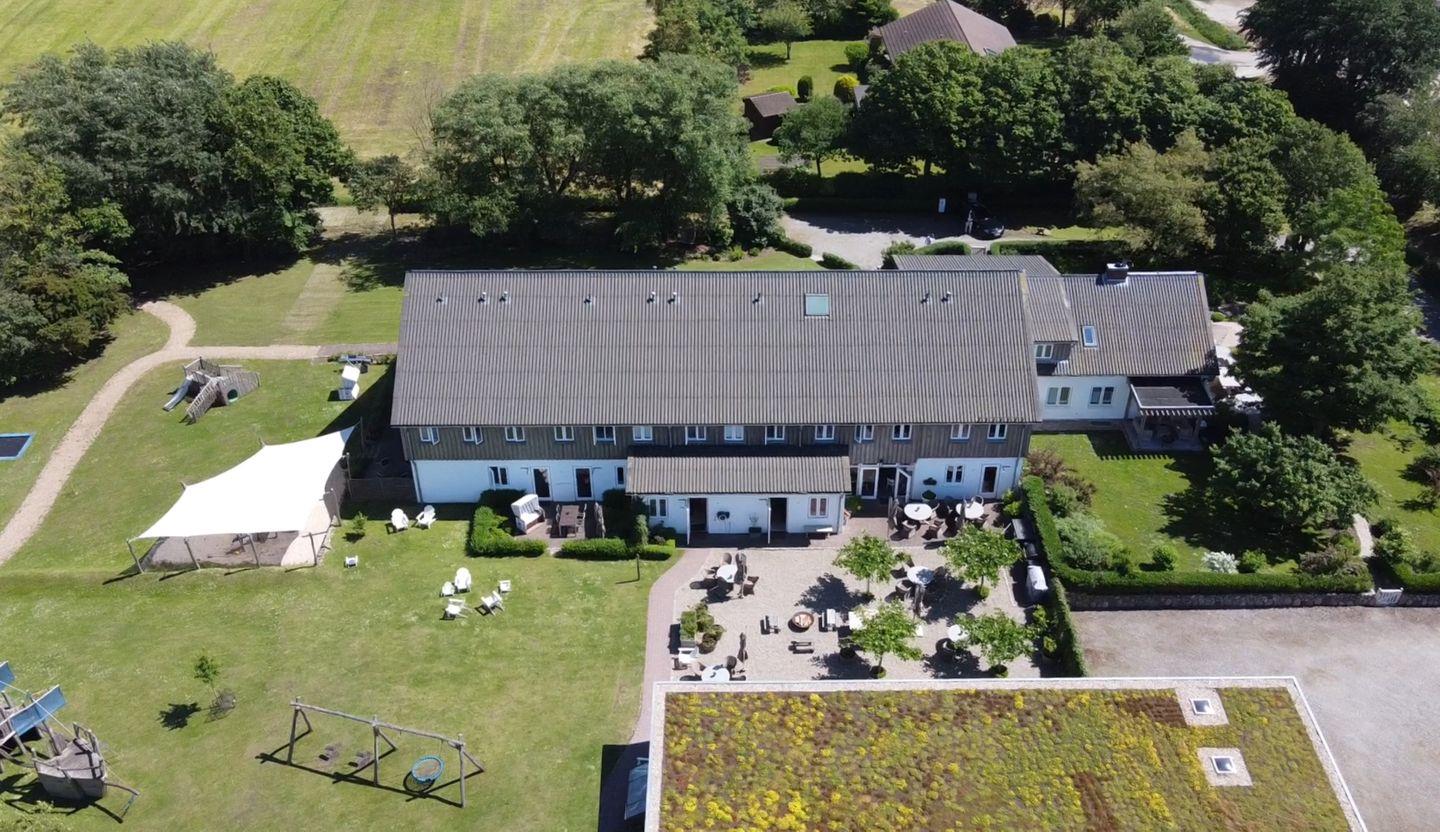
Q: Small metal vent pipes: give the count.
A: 9